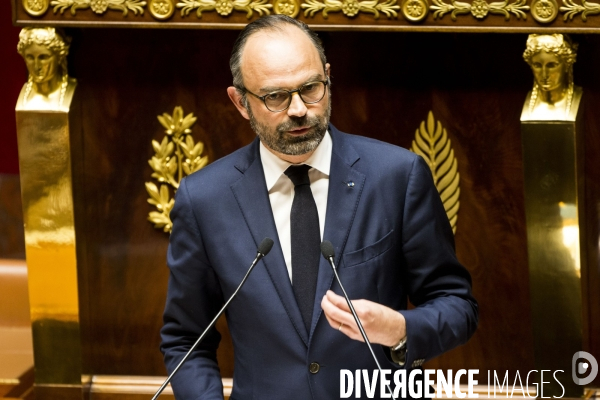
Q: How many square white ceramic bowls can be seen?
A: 0